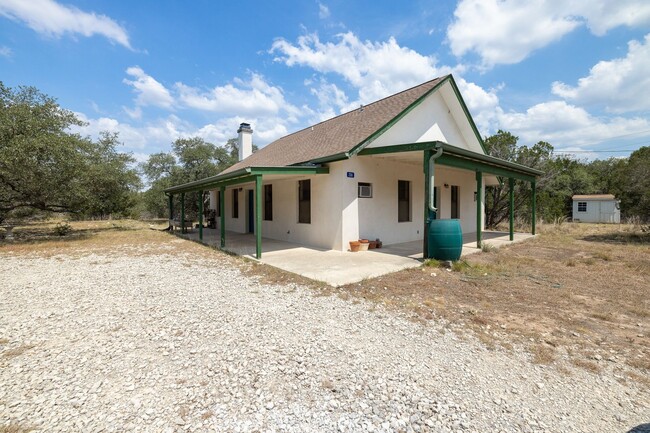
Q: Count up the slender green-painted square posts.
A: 9